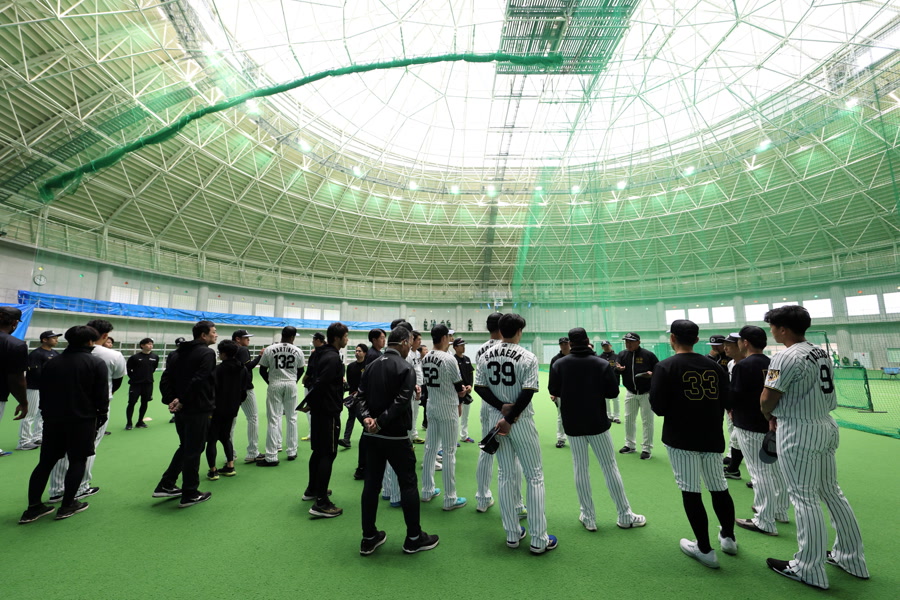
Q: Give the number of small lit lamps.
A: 13